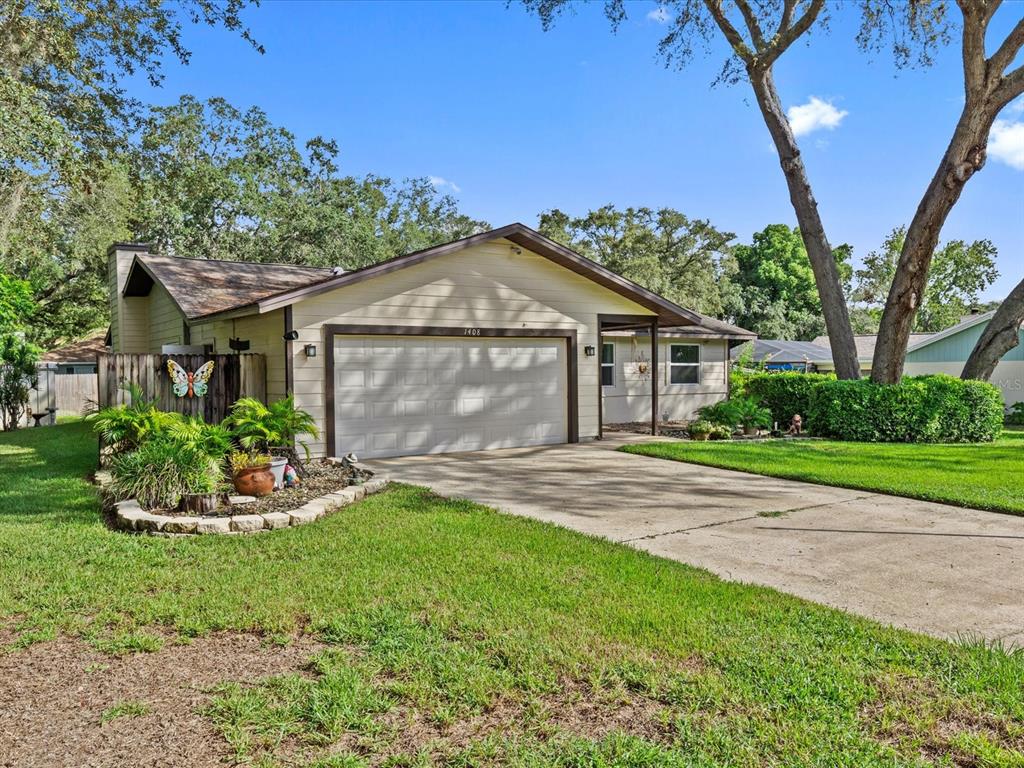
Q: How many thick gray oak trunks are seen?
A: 3